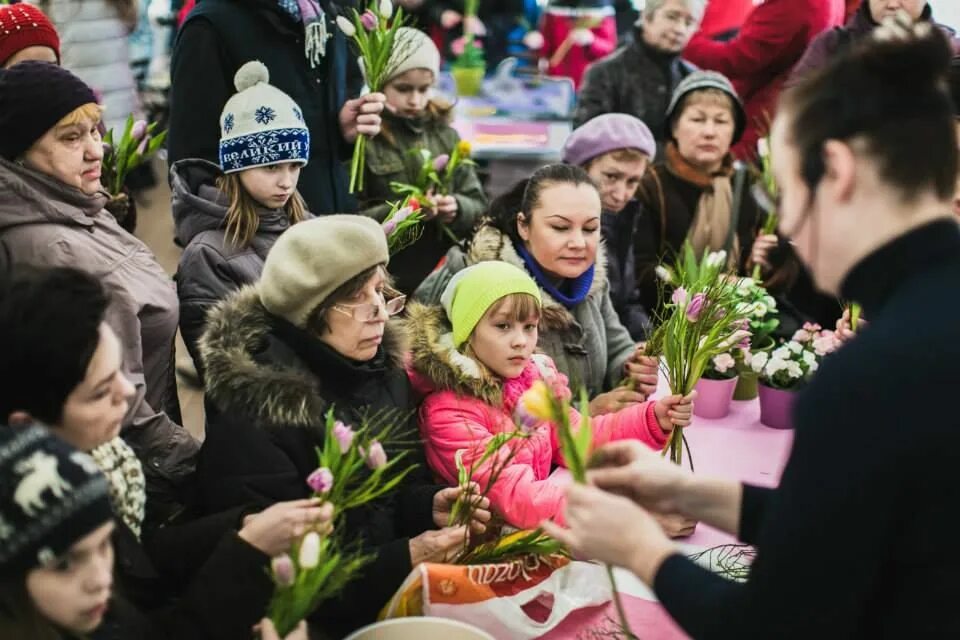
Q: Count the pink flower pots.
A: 1